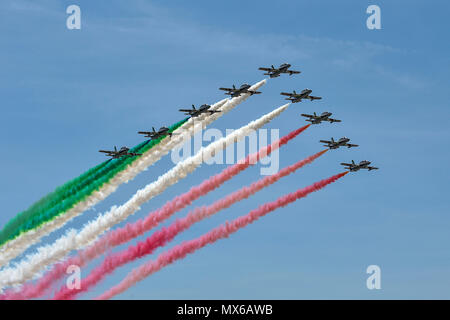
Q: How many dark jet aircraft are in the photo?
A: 9